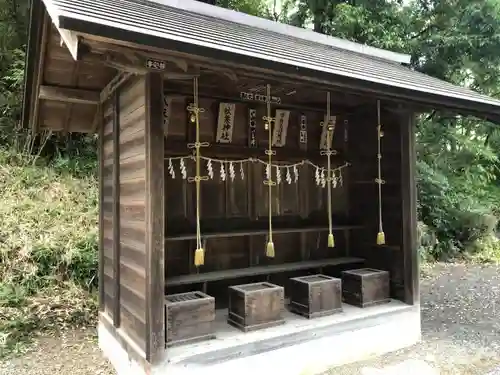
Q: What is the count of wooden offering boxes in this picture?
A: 4